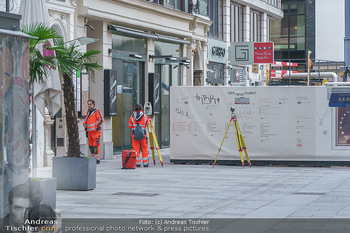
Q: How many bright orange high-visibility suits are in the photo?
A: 2